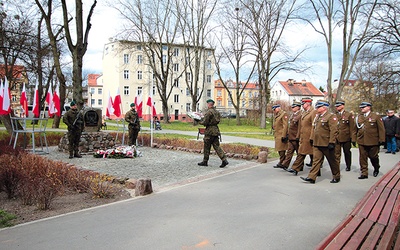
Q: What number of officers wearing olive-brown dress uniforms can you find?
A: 6